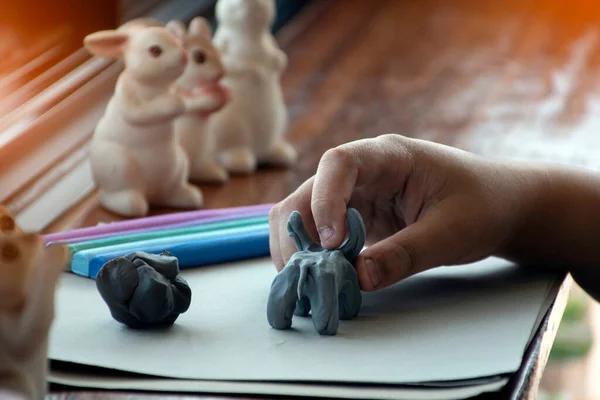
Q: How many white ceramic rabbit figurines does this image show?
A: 3